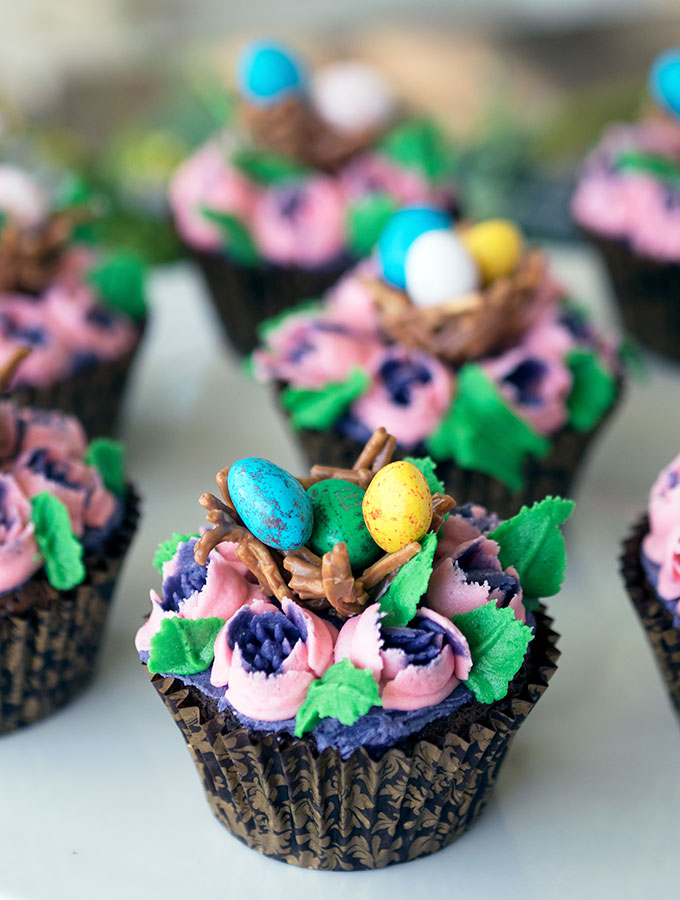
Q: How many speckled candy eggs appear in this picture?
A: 3